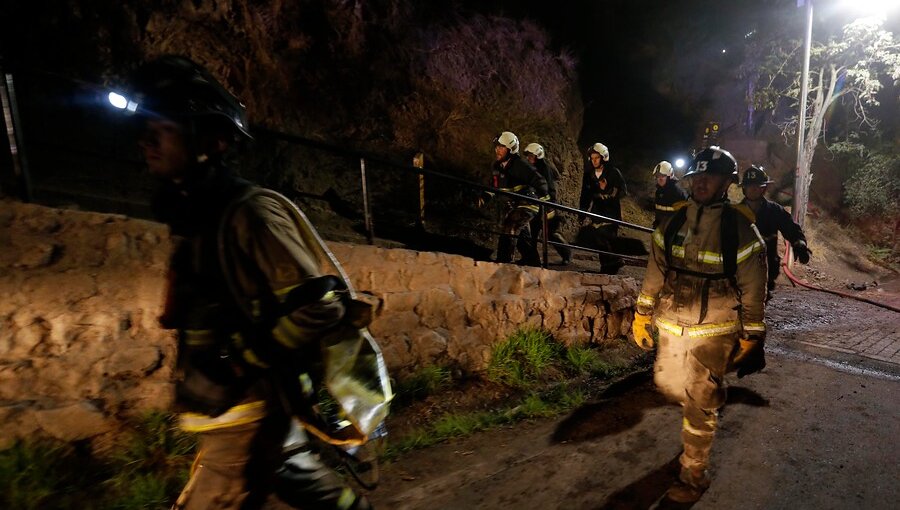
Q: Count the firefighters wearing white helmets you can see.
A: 4